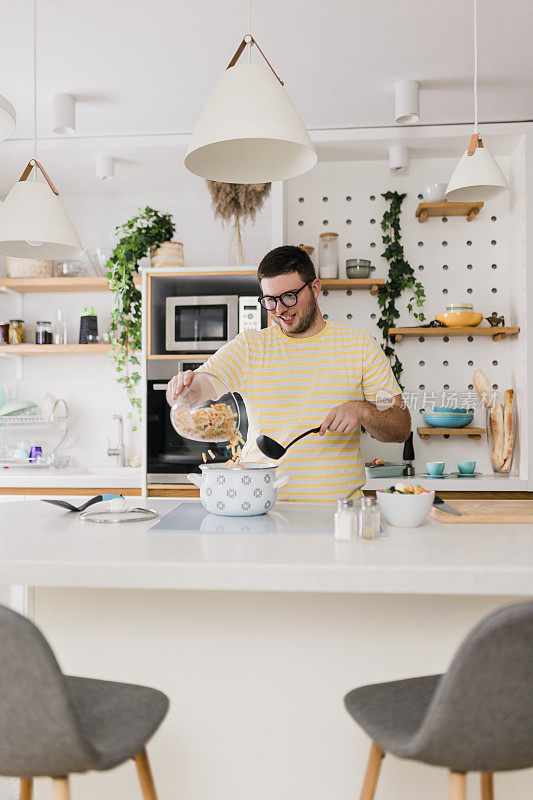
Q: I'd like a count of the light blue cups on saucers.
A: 2